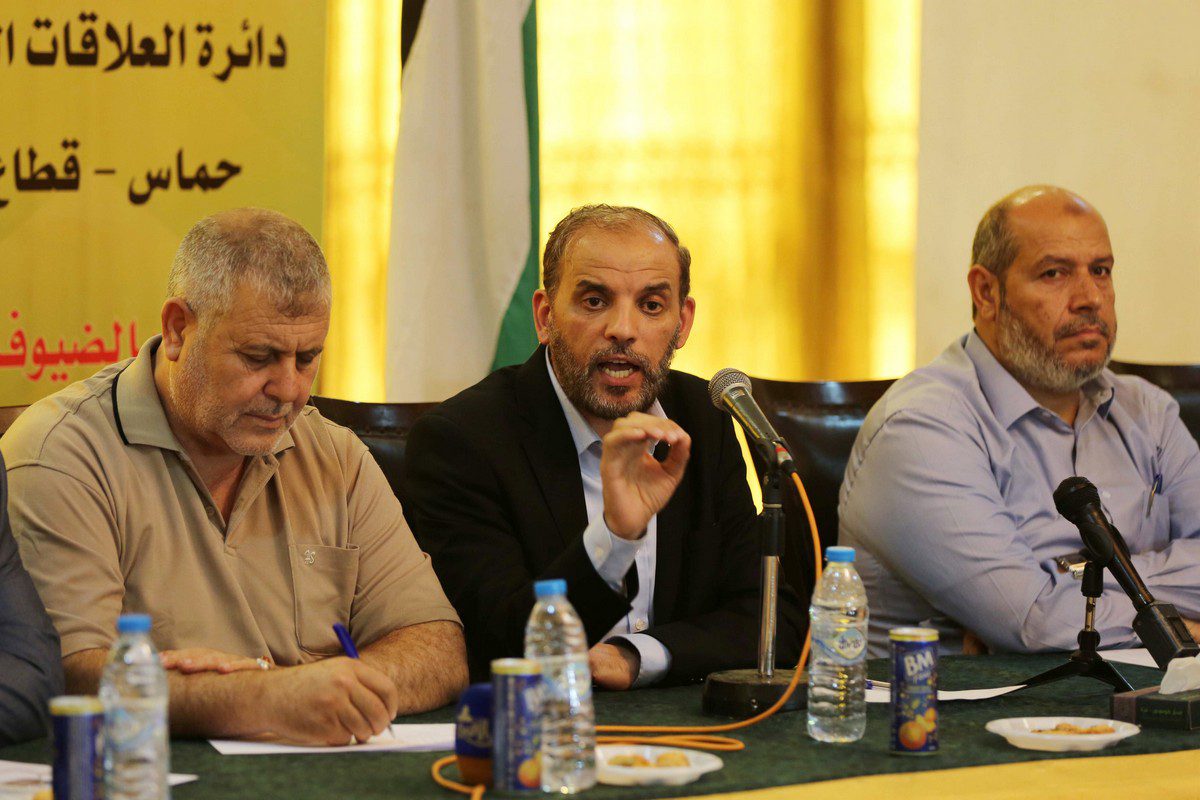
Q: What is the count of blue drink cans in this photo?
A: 3